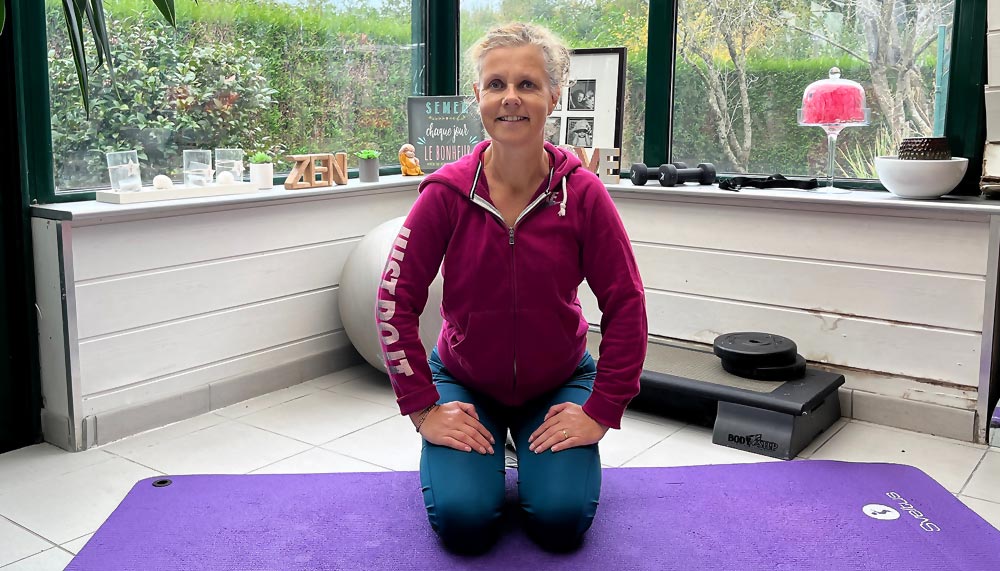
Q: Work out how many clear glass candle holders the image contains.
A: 3